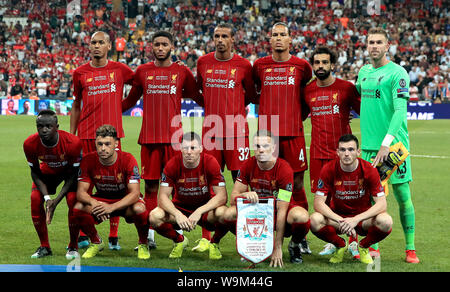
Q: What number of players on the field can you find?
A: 11